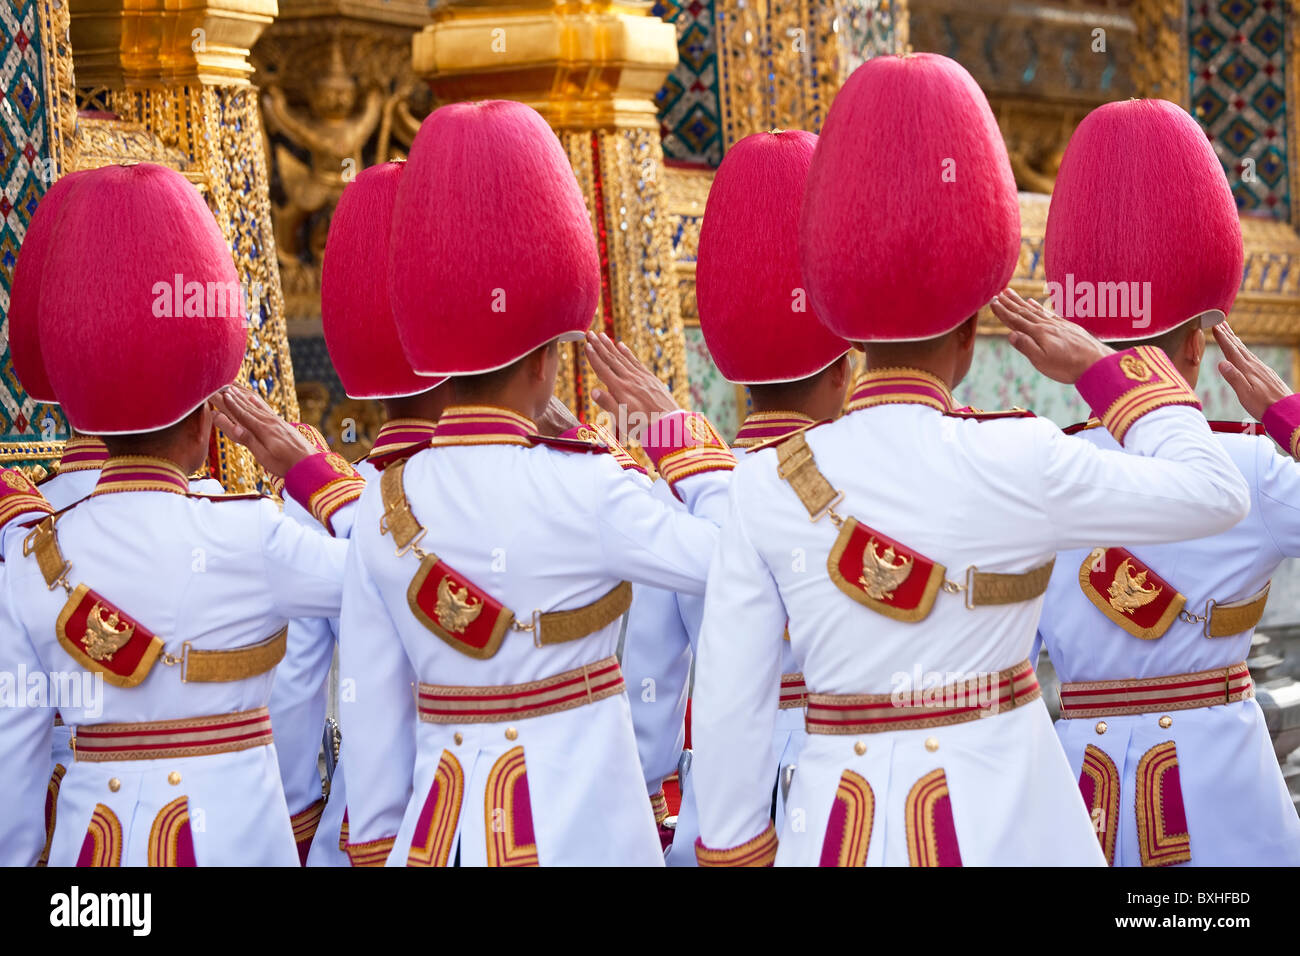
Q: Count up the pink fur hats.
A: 7